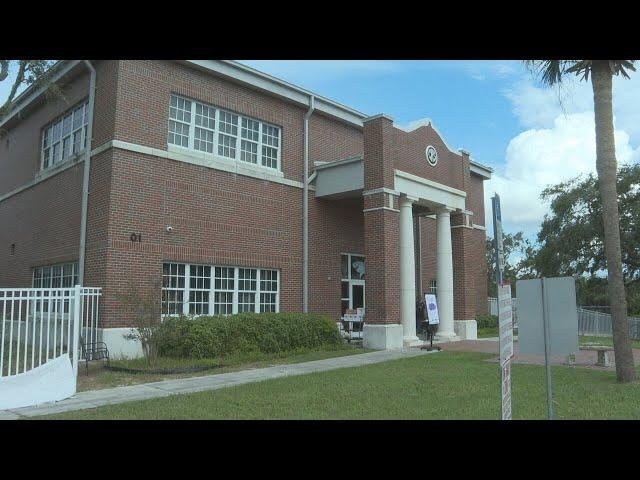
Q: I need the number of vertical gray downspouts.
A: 2